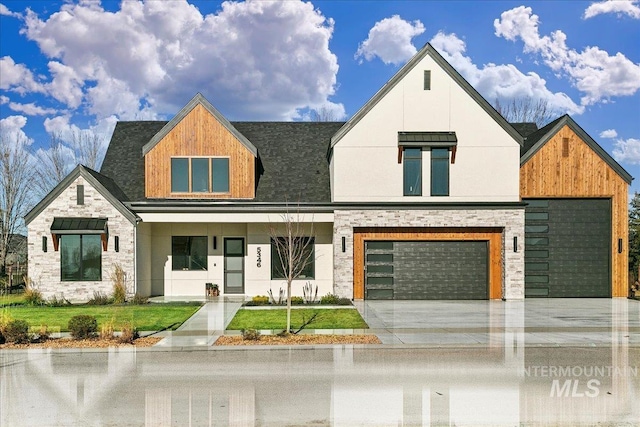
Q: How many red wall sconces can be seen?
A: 0